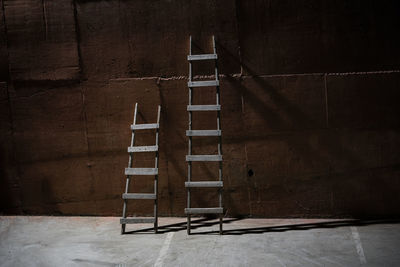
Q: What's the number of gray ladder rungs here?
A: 12